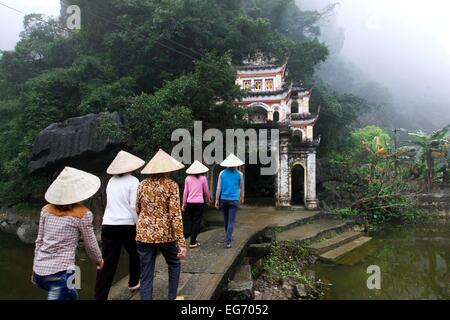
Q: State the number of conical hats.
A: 5